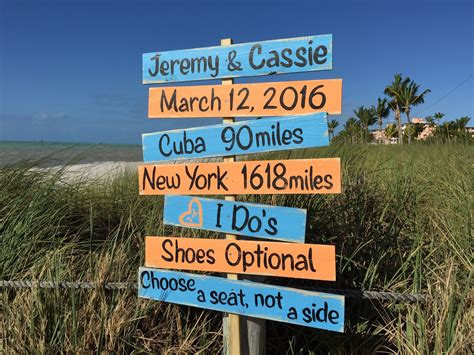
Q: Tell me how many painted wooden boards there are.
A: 7